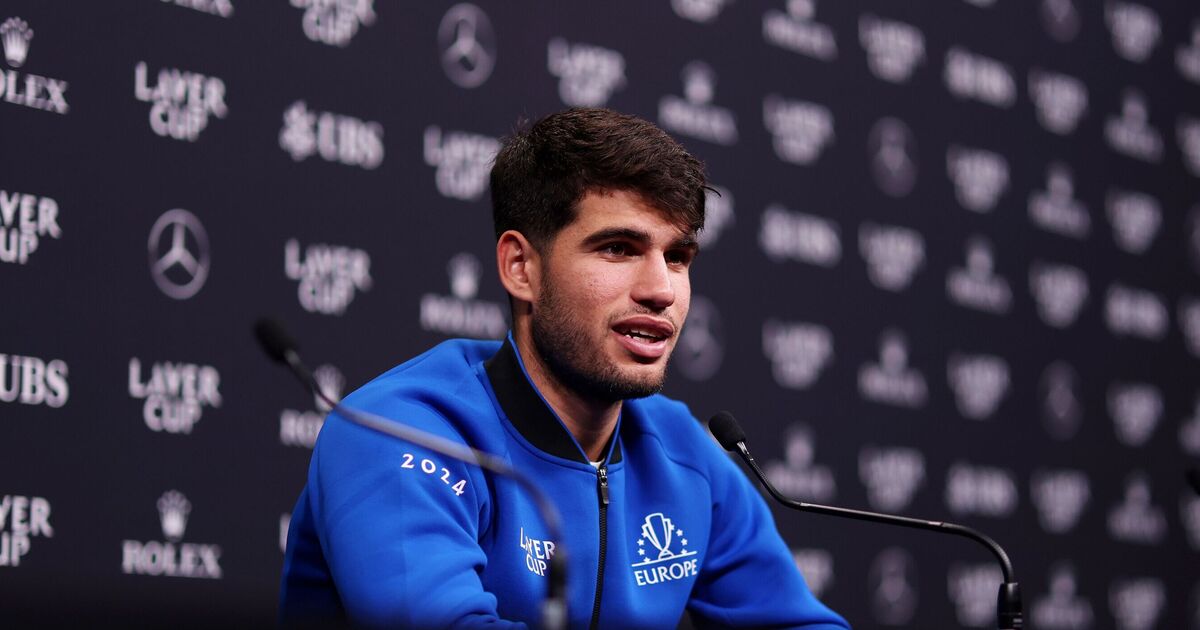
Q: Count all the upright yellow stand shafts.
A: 0